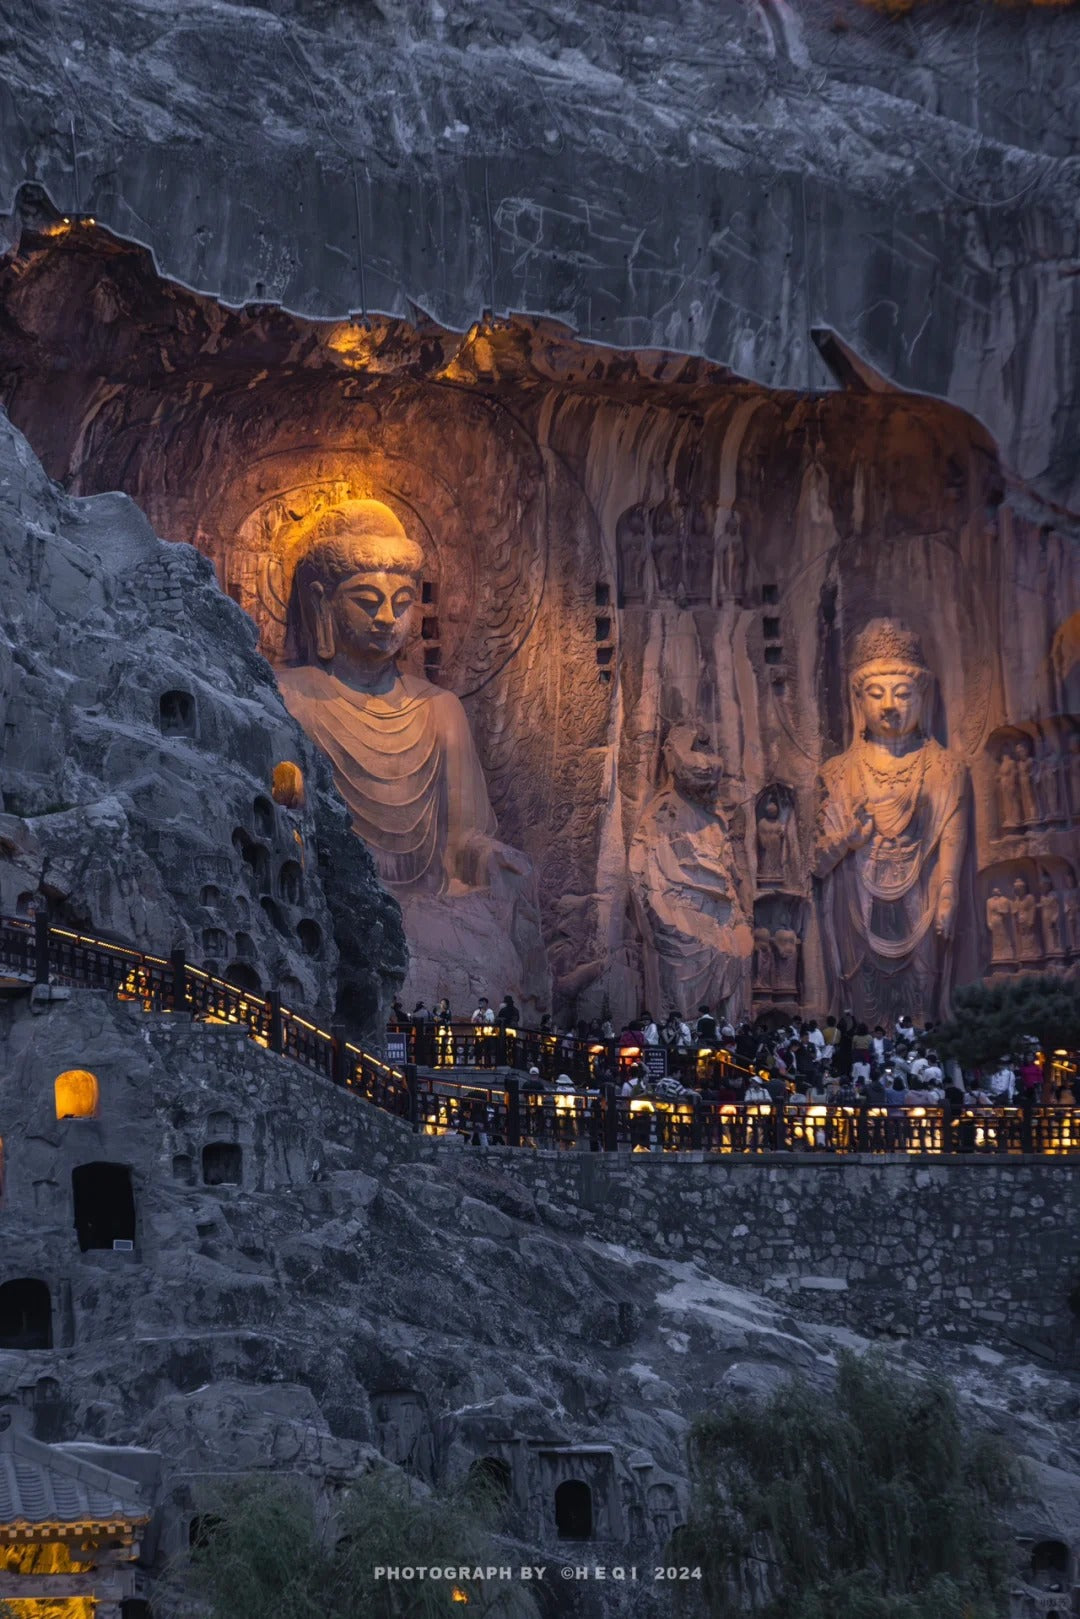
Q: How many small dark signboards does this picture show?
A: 2